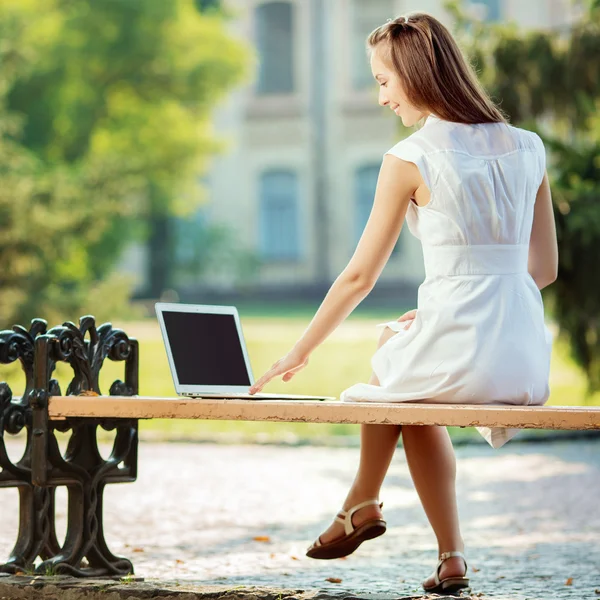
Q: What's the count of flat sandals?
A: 2